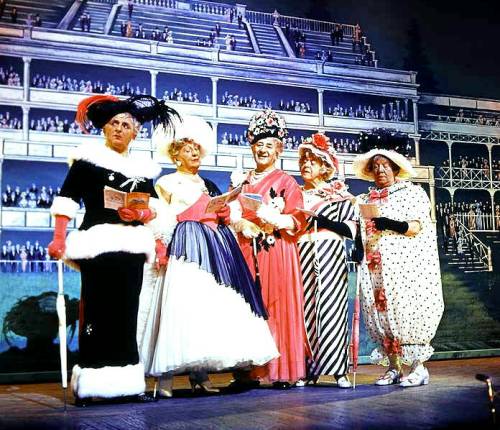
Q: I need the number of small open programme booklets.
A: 5